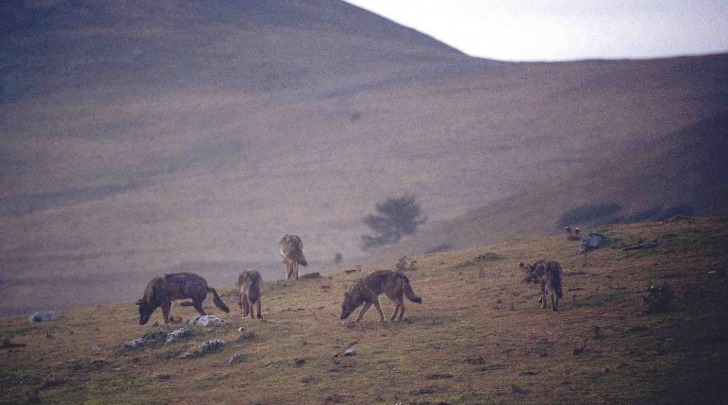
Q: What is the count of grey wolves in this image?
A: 5